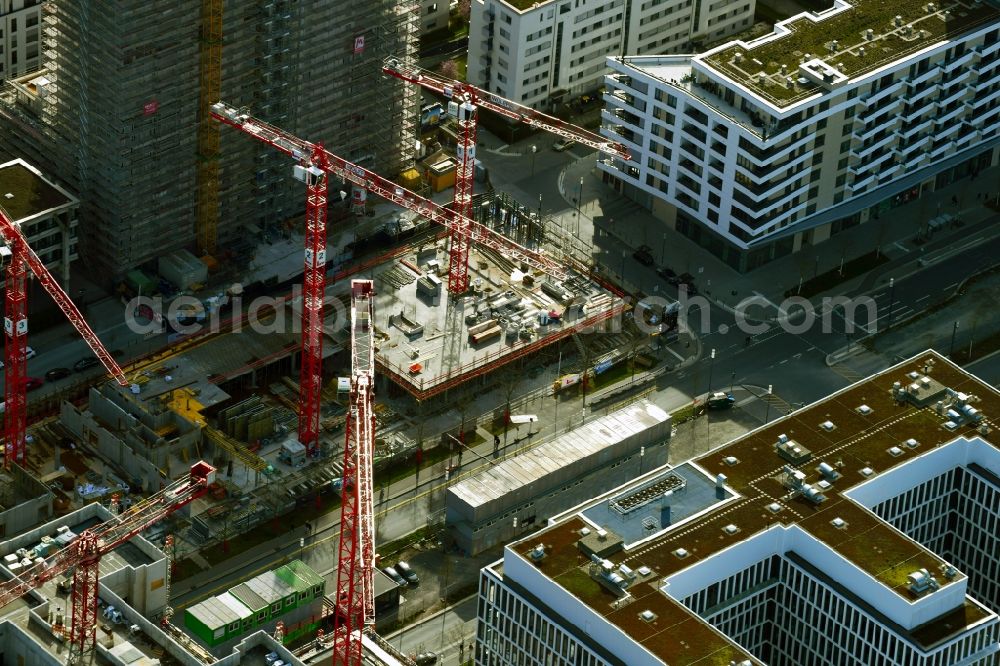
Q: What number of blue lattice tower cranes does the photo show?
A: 0